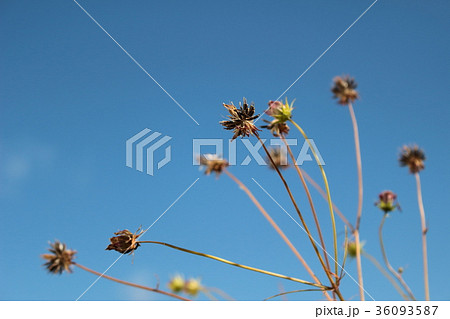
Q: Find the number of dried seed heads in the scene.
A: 8